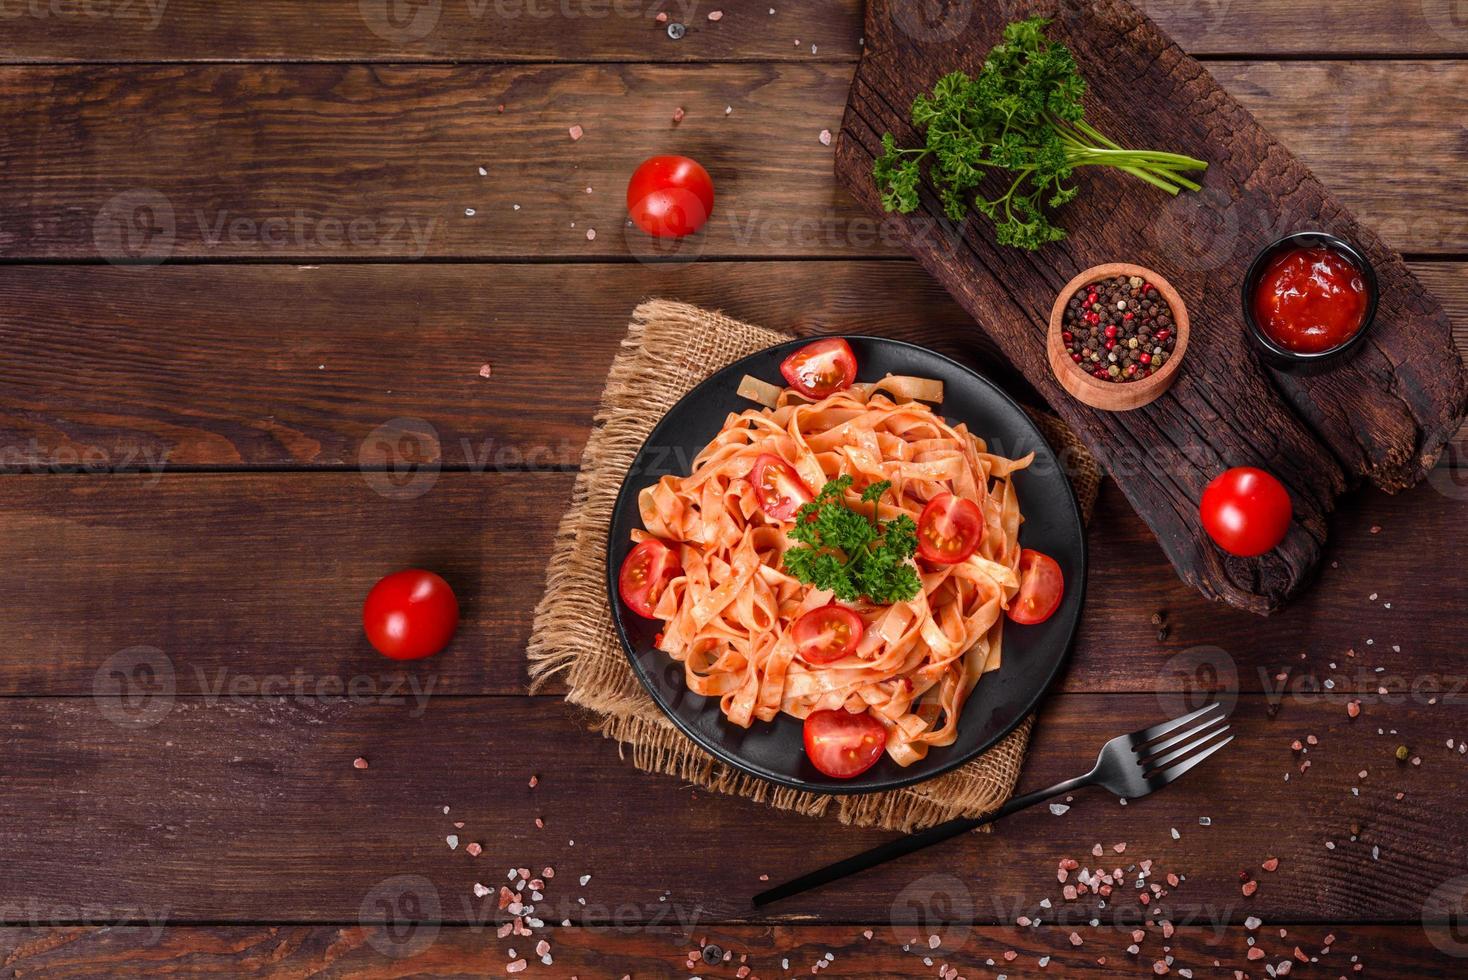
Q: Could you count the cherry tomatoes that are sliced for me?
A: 7